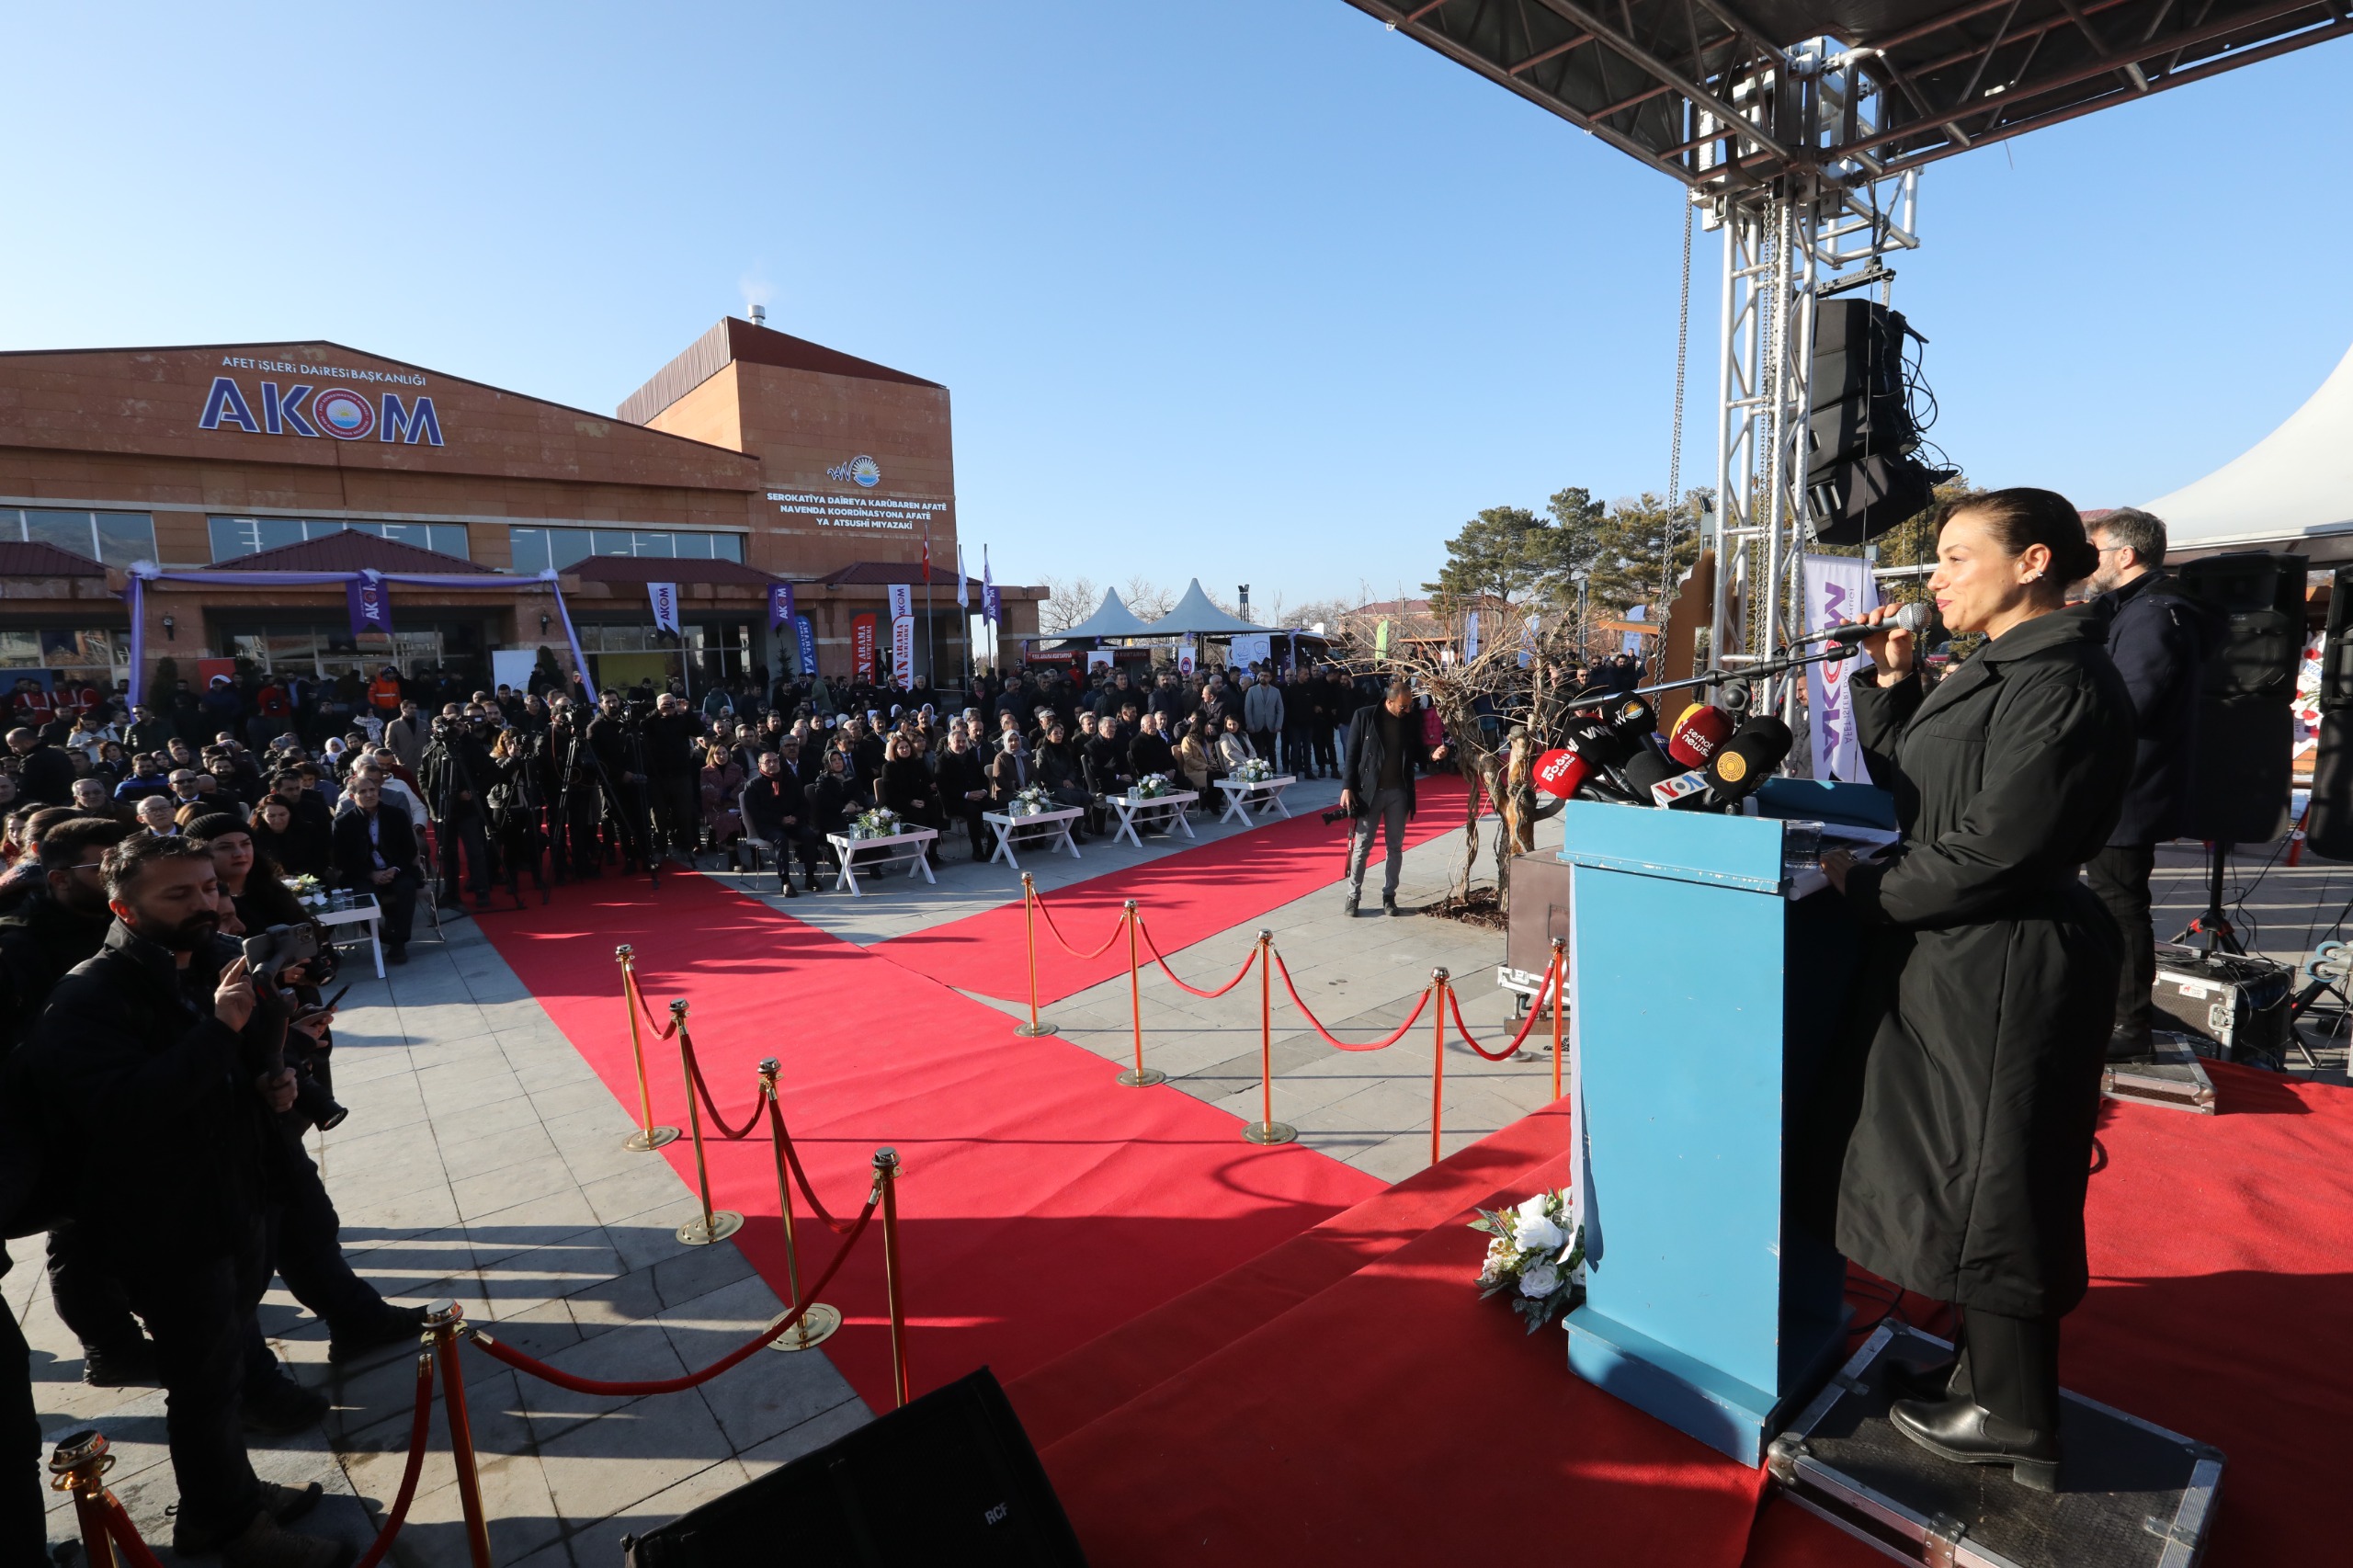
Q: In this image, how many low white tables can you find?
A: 5